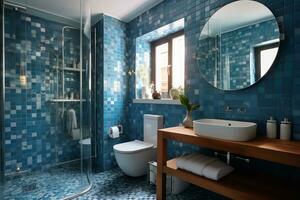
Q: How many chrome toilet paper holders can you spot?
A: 1